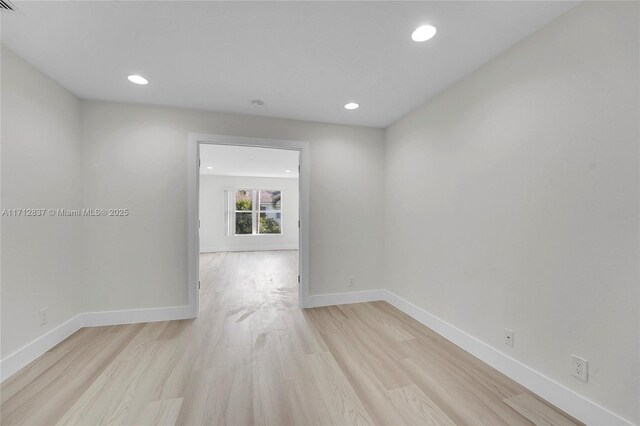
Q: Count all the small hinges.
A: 6